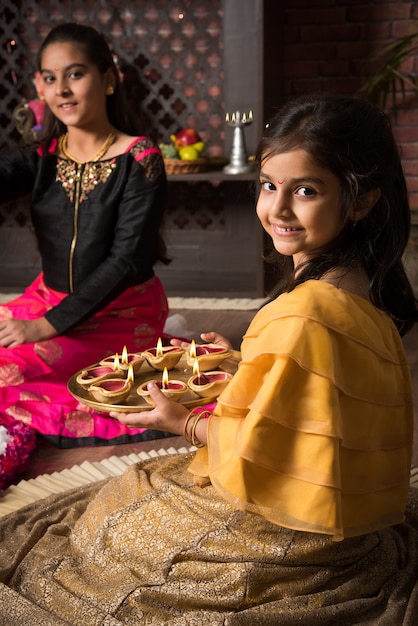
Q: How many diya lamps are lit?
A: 7